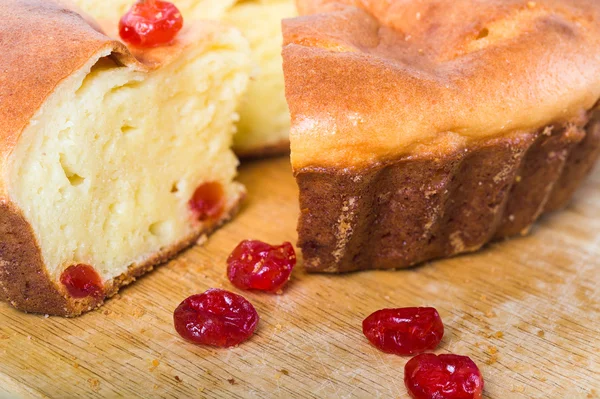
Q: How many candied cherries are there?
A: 7